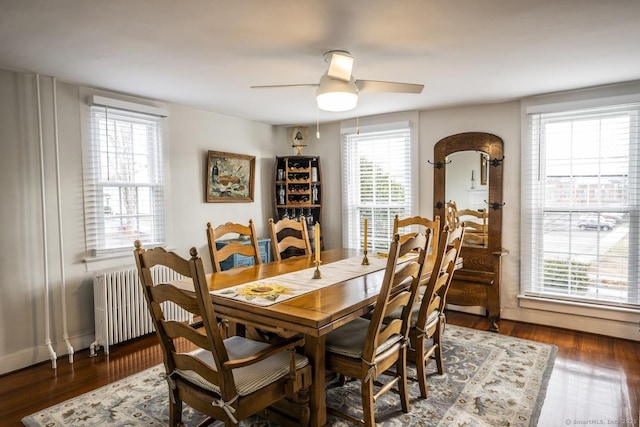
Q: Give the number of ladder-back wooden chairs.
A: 6